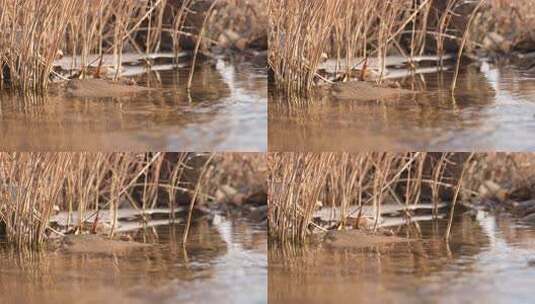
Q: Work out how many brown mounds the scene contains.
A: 4